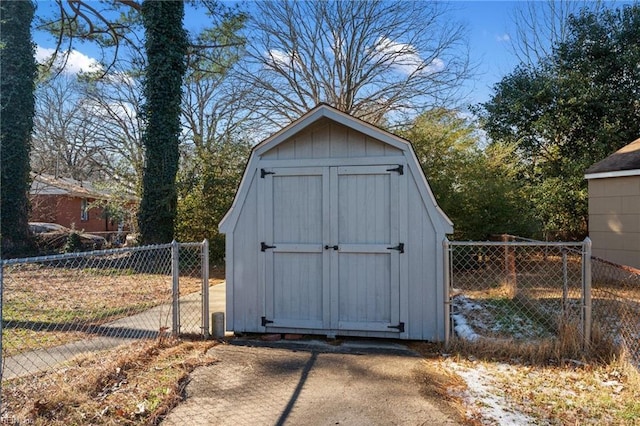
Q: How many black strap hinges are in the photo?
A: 6